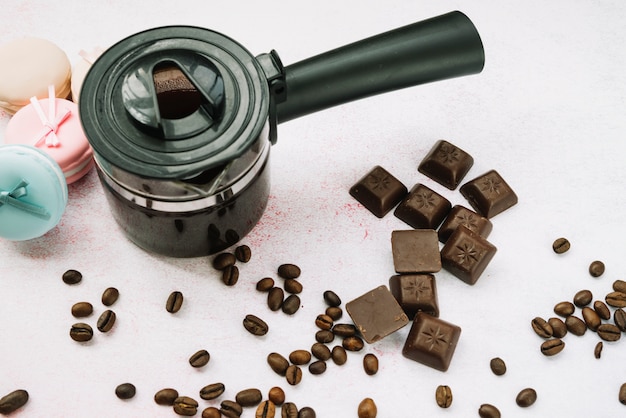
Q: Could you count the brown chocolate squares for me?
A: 10